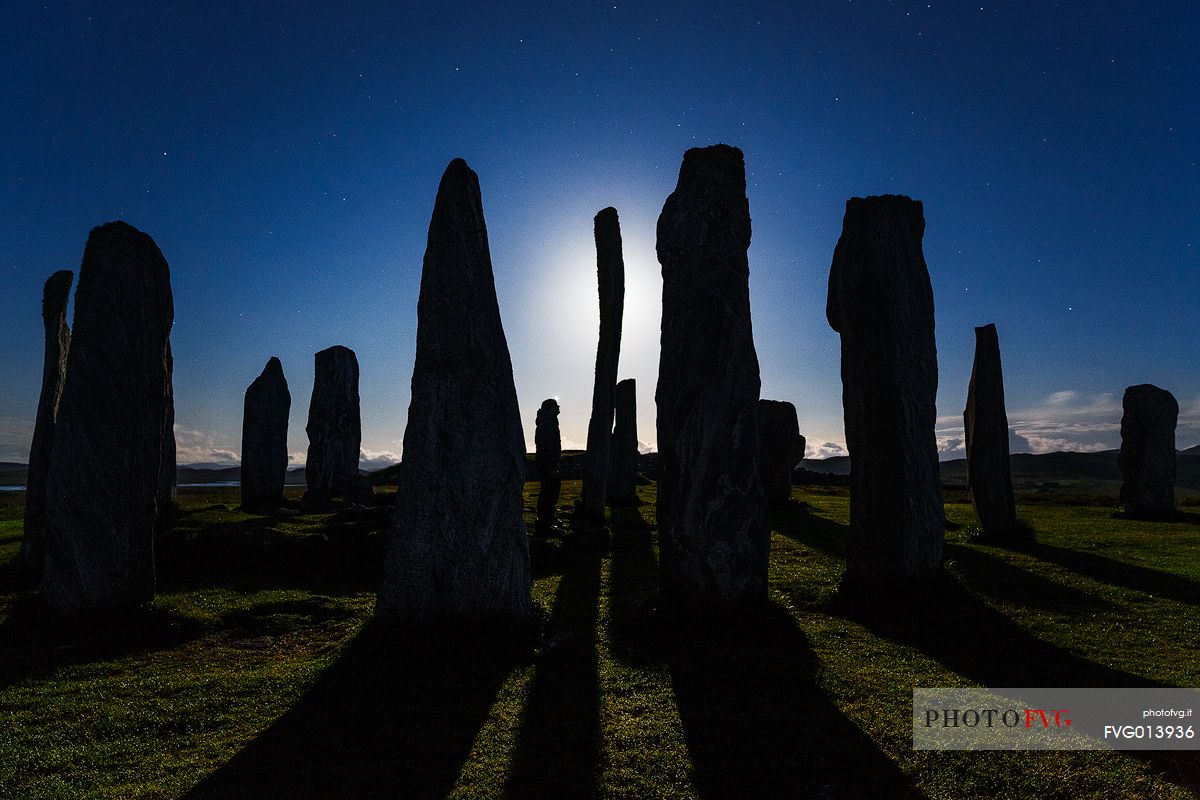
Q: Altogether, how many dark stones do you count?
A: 13